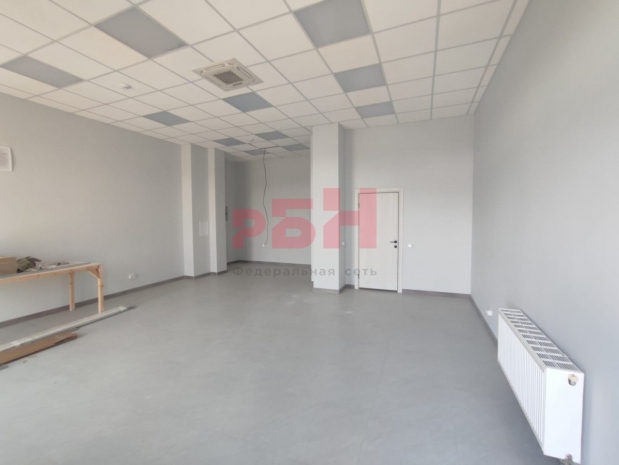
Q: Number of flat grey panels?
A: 11